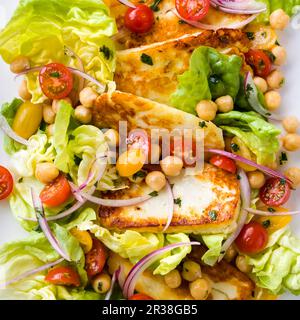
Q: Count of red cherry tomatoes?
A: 14